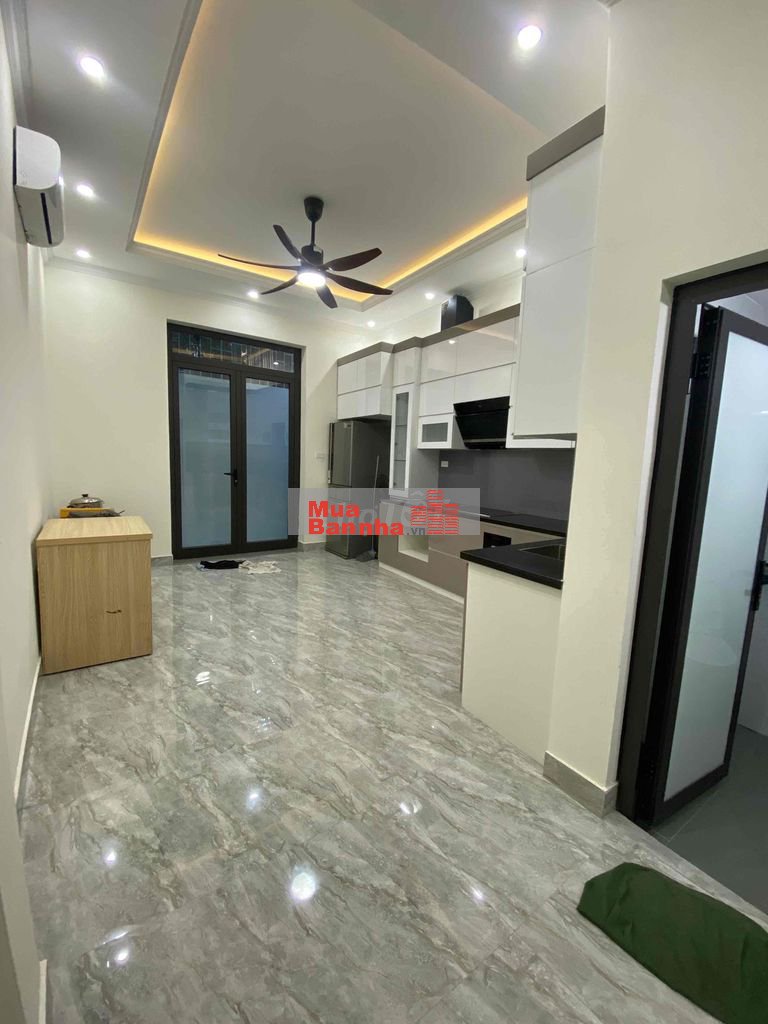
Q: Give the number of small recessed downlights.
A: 8